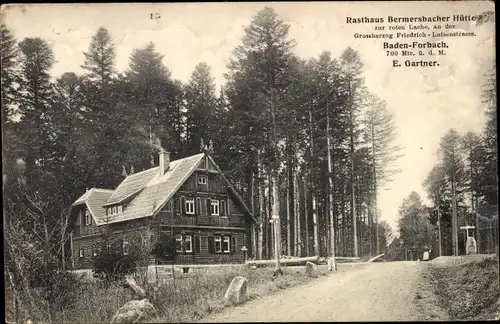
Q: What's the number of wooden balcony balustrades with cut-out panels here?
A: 0